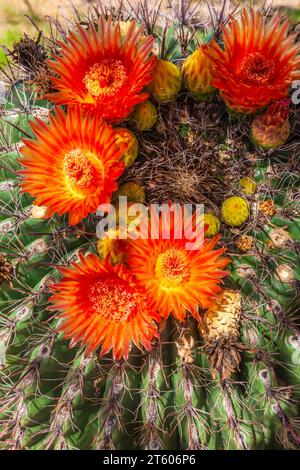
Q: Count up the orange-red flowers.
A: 5